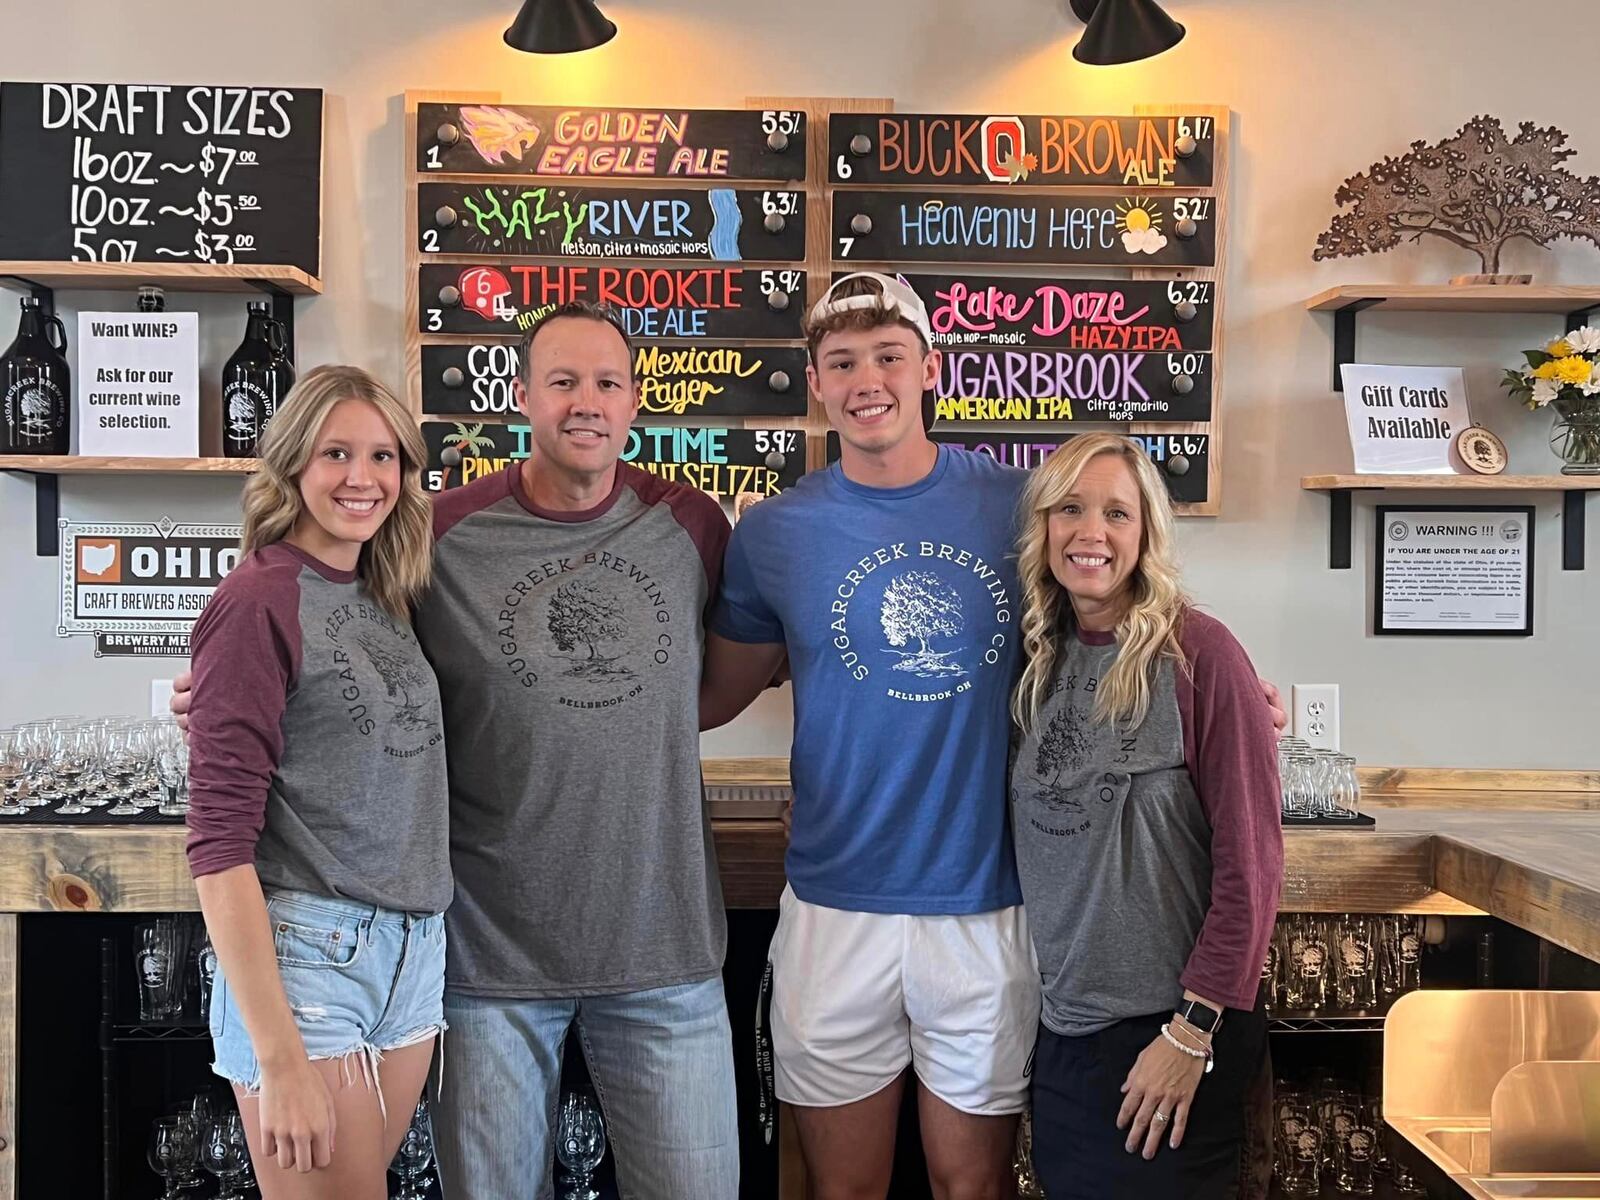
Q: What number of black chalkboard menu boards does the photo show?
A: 11